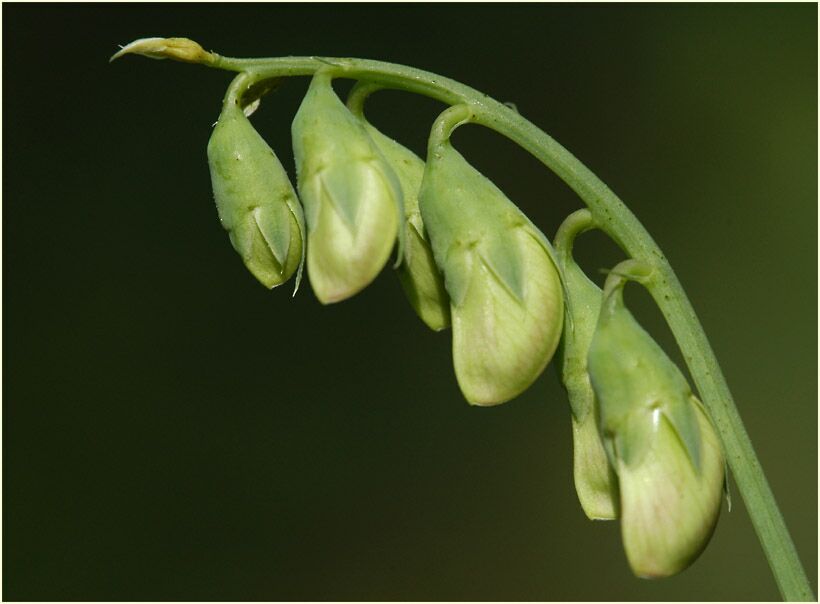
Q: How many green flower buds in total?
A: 6